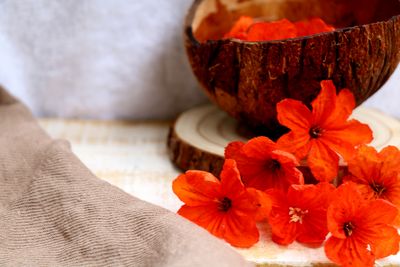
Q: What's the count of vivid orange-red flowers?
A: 6